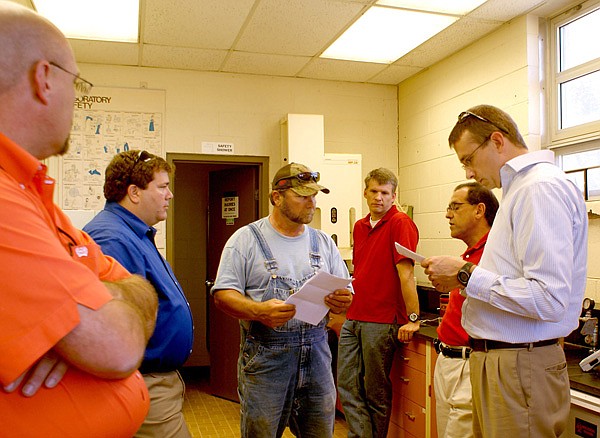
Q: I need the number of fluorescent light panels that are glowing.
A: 3